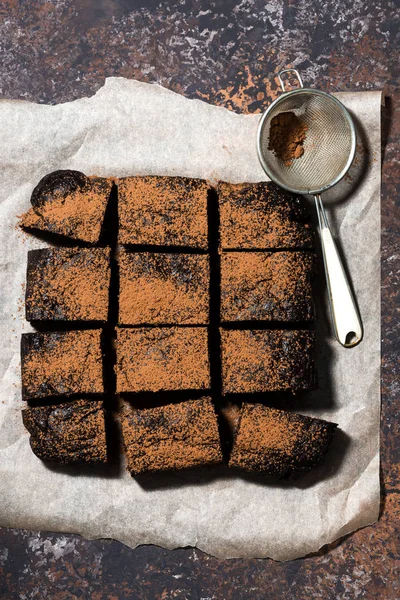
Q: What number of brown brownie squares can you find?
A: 12